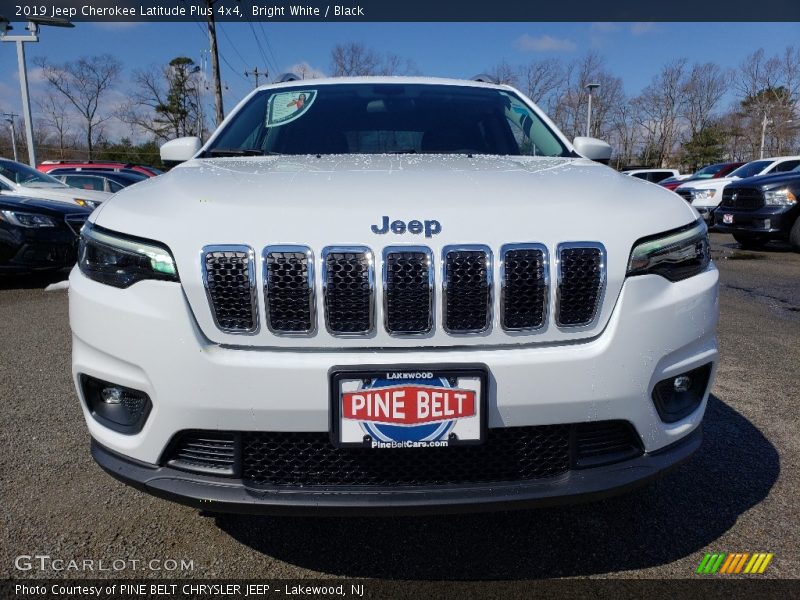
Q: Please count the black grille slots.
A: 7